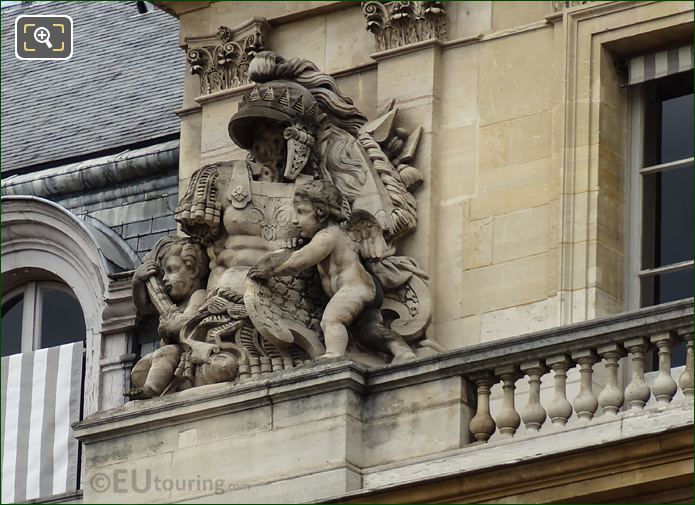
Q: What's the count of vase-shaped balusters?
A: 9